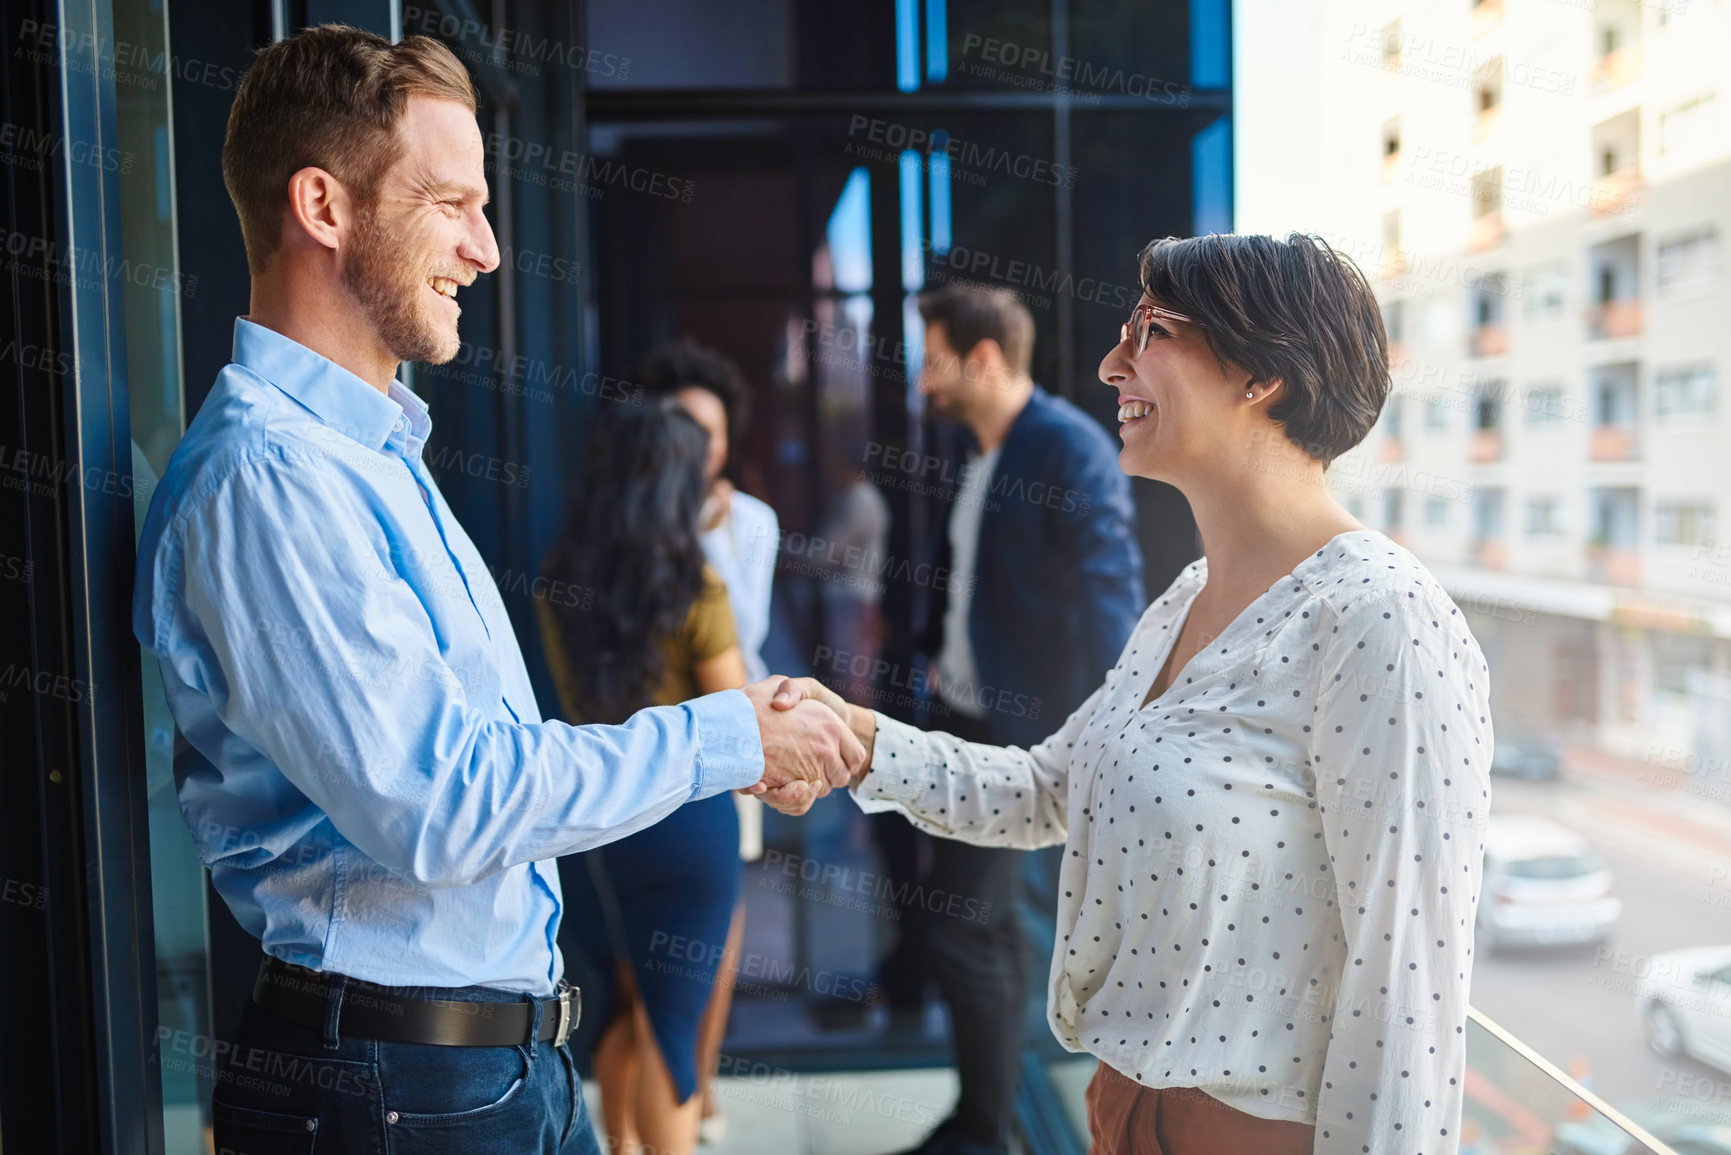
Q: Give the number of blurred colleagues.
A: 3